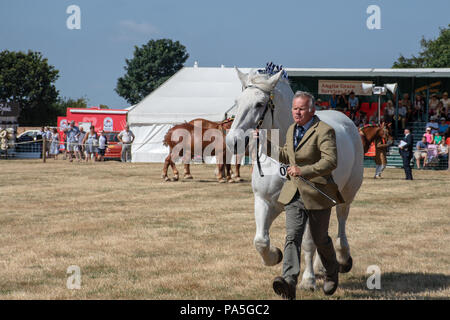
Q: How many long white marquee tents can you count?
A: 1